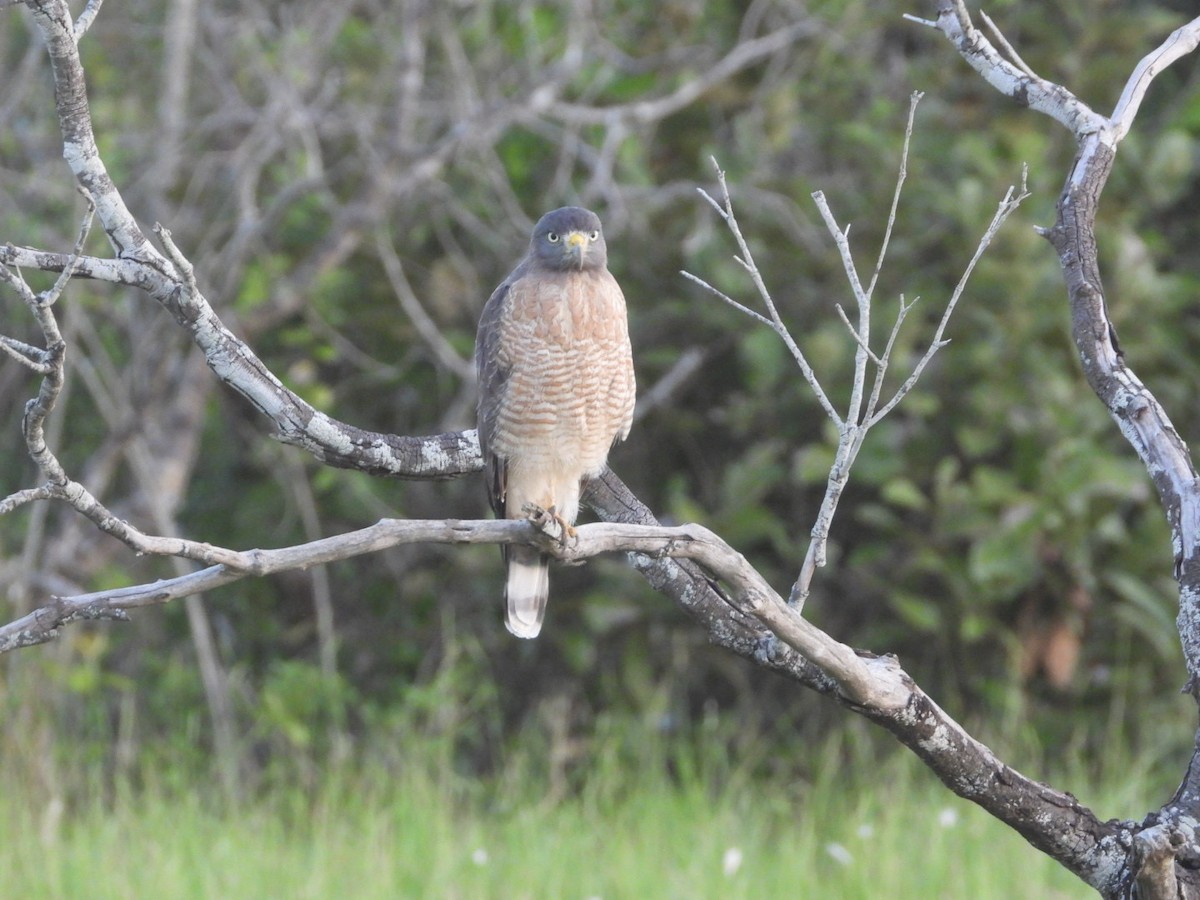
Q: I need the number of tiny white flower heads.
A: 5